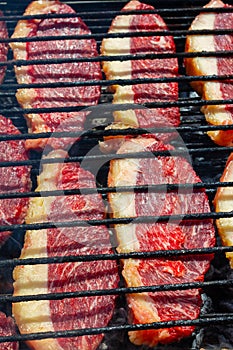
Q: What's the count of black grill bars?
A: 12